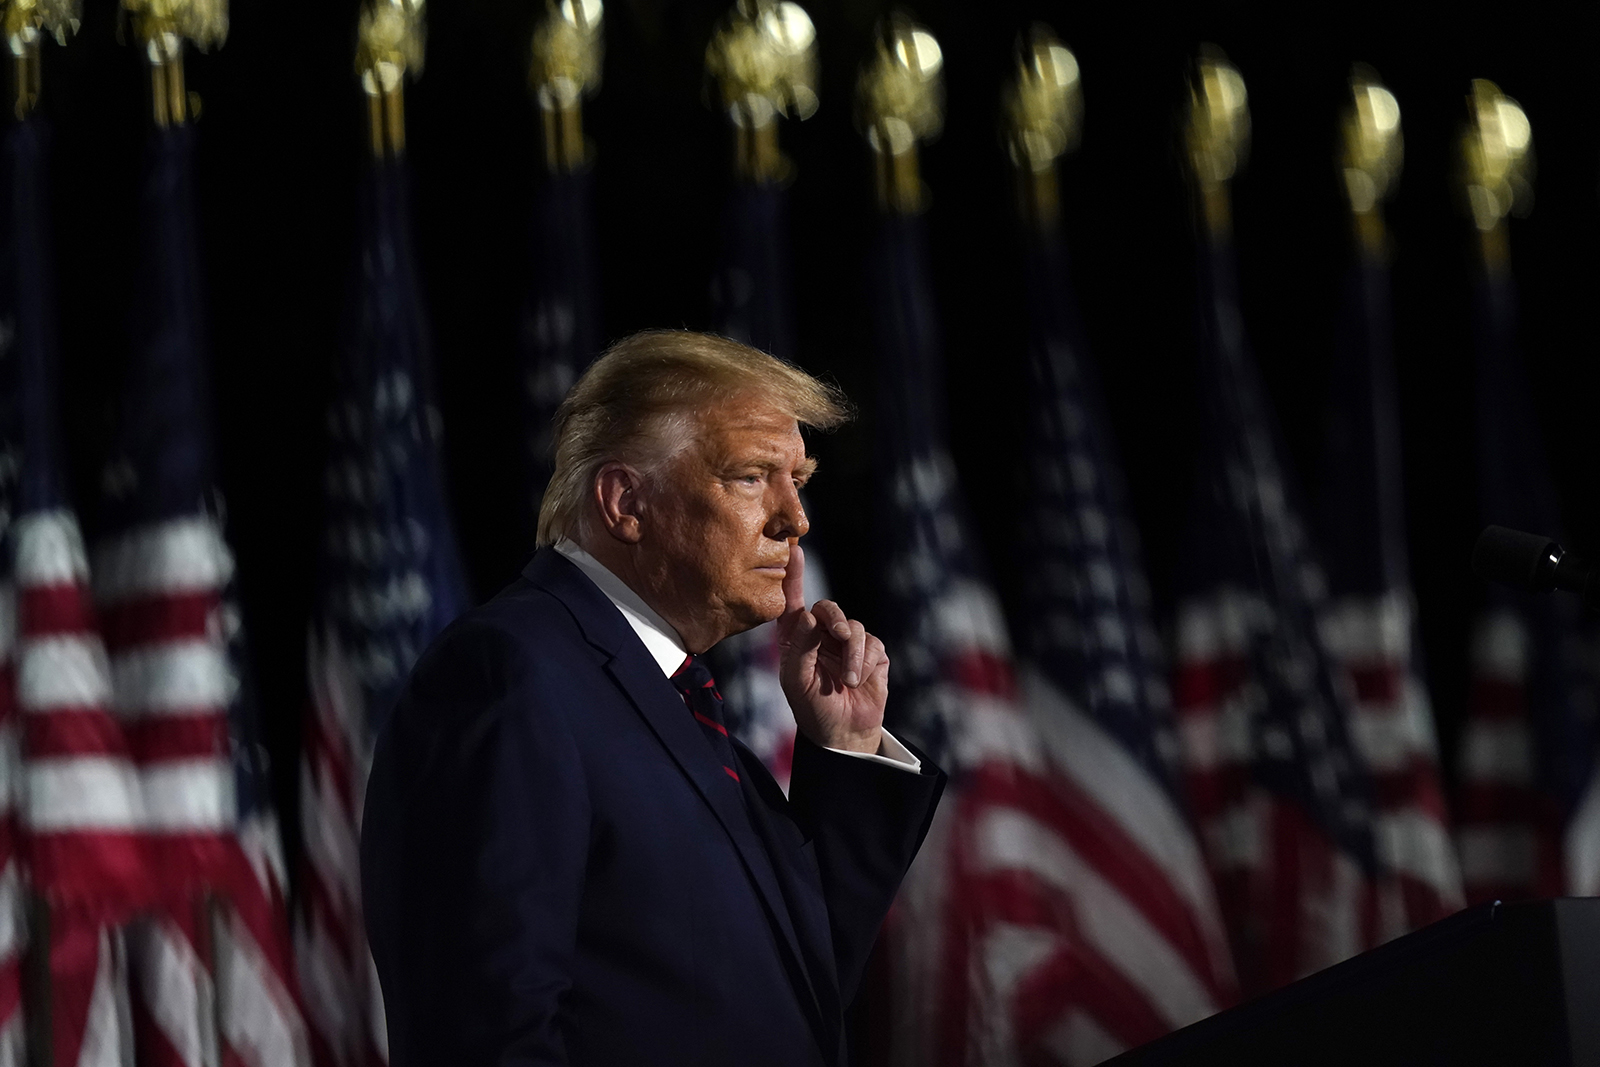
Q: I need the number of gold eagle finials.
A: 10